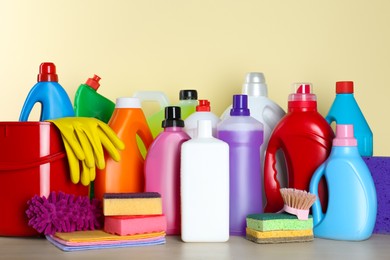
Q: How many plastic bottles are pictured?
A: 12